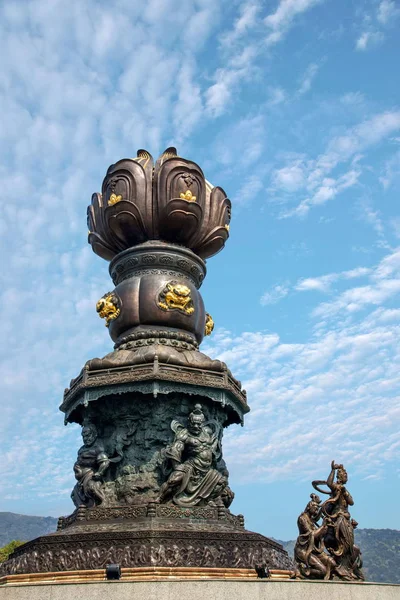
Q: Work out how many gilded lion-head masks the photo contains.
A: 3